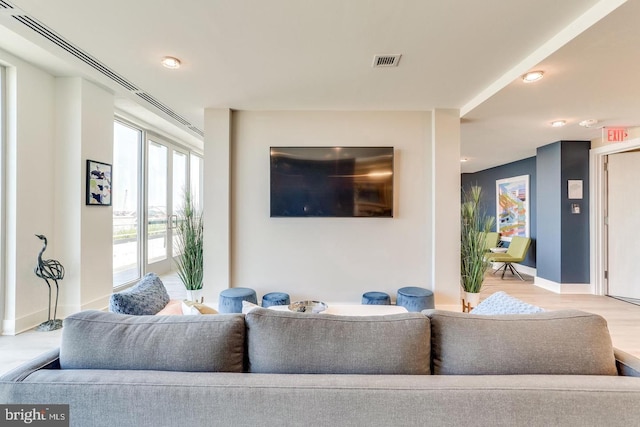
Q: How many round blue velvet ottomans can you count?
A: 4